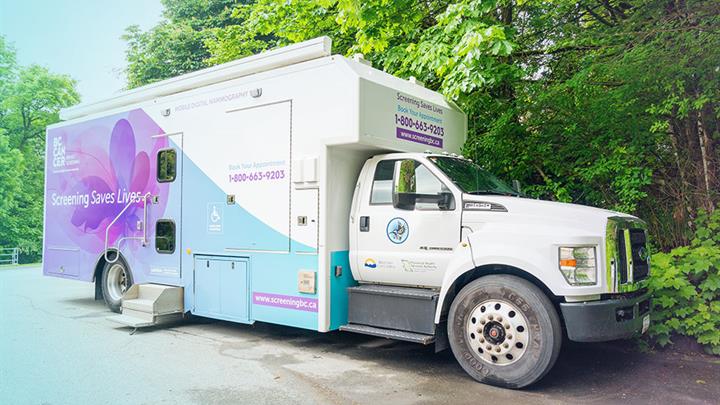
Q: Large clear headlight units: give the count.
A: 1